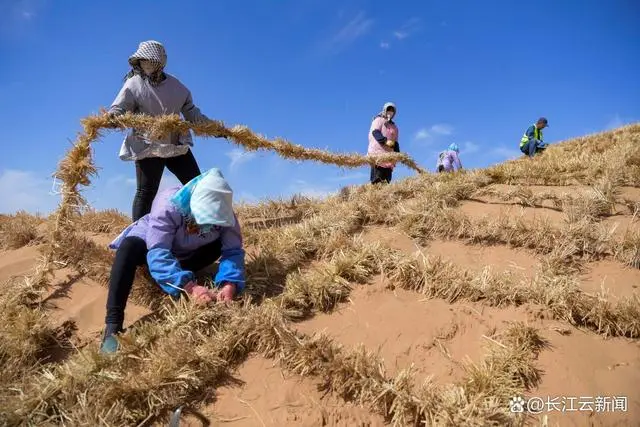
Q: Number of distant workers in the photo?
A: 3